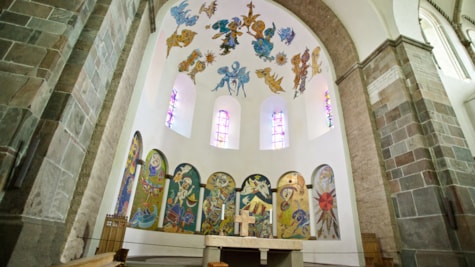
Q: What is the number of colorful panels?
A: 7